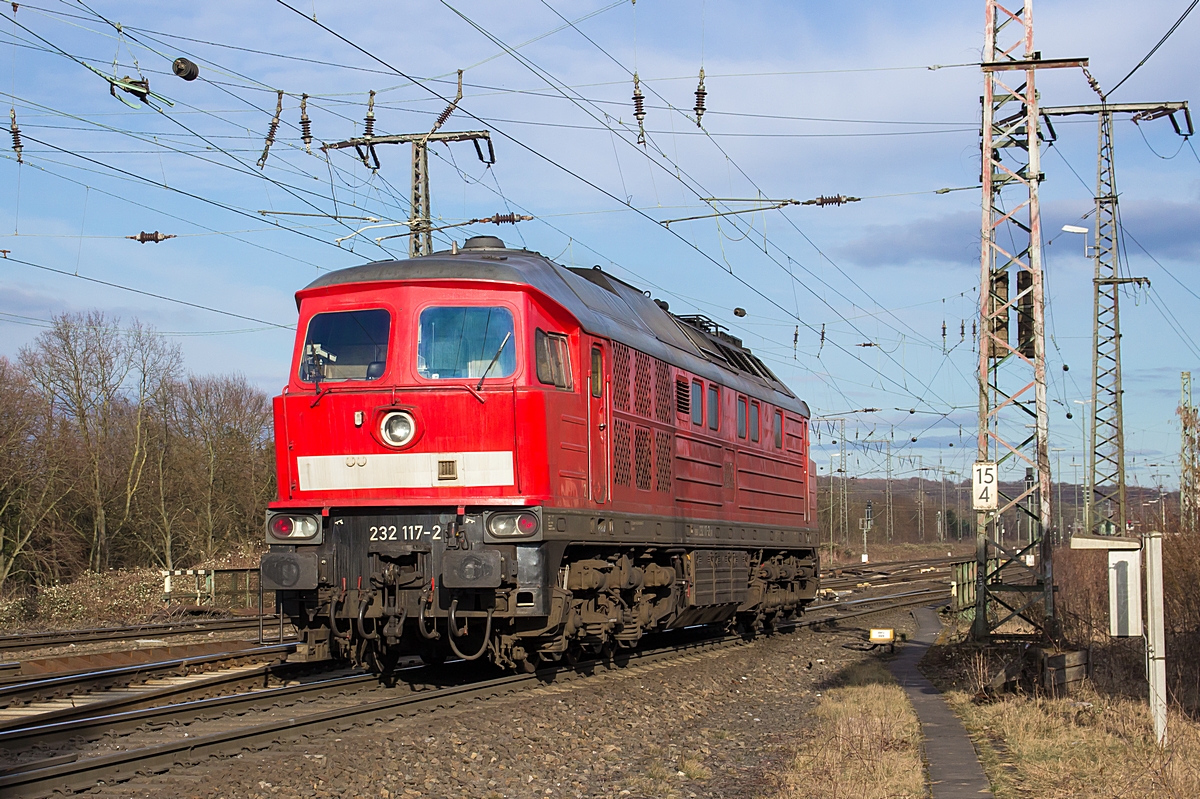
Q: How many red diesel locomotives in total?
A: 1